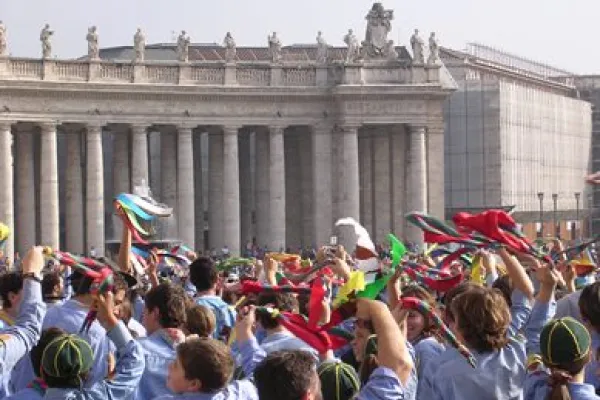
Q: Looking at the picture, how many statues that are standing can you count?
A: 11